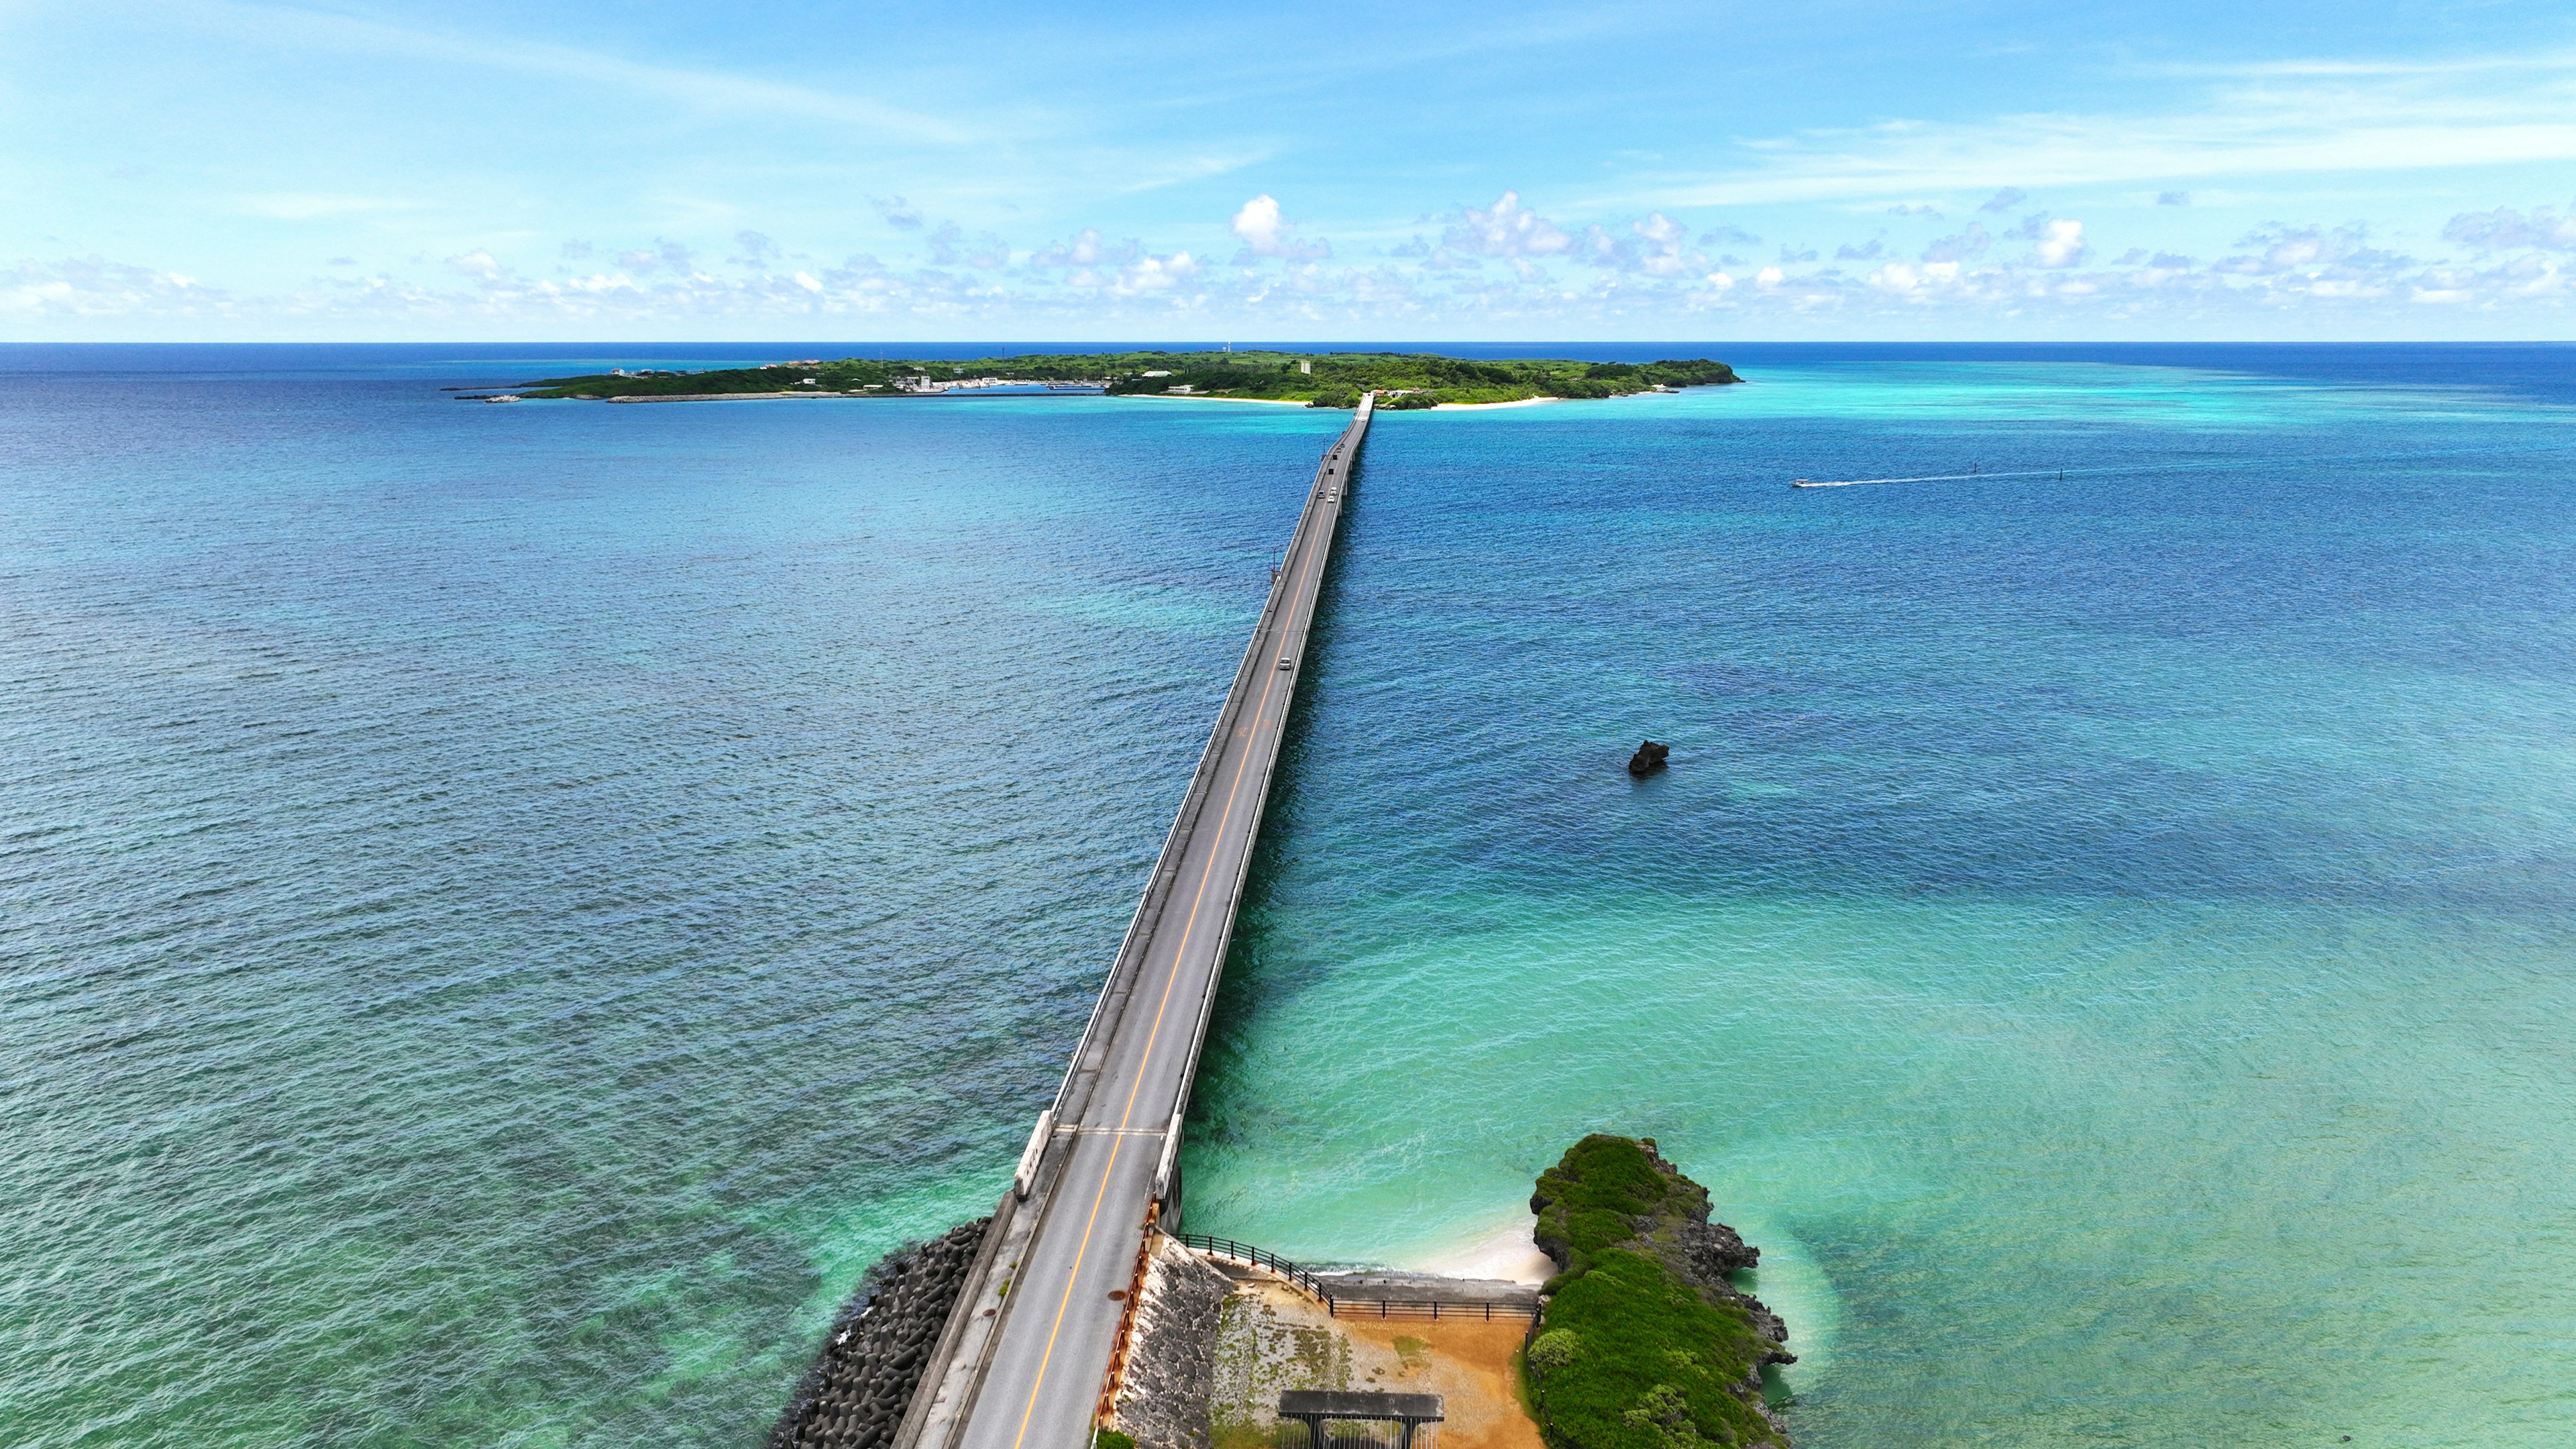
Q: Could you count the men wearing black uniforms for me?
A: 0